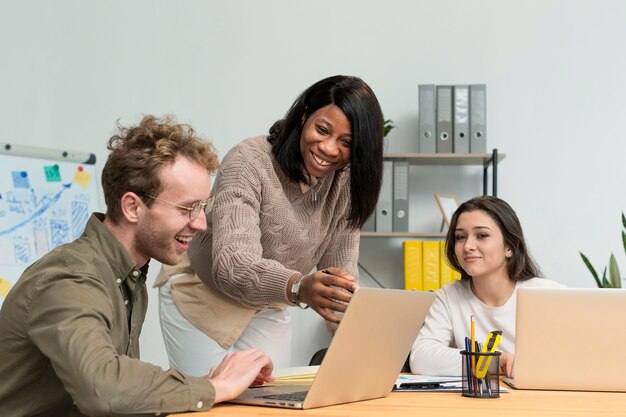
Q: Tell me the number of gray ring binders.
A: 7